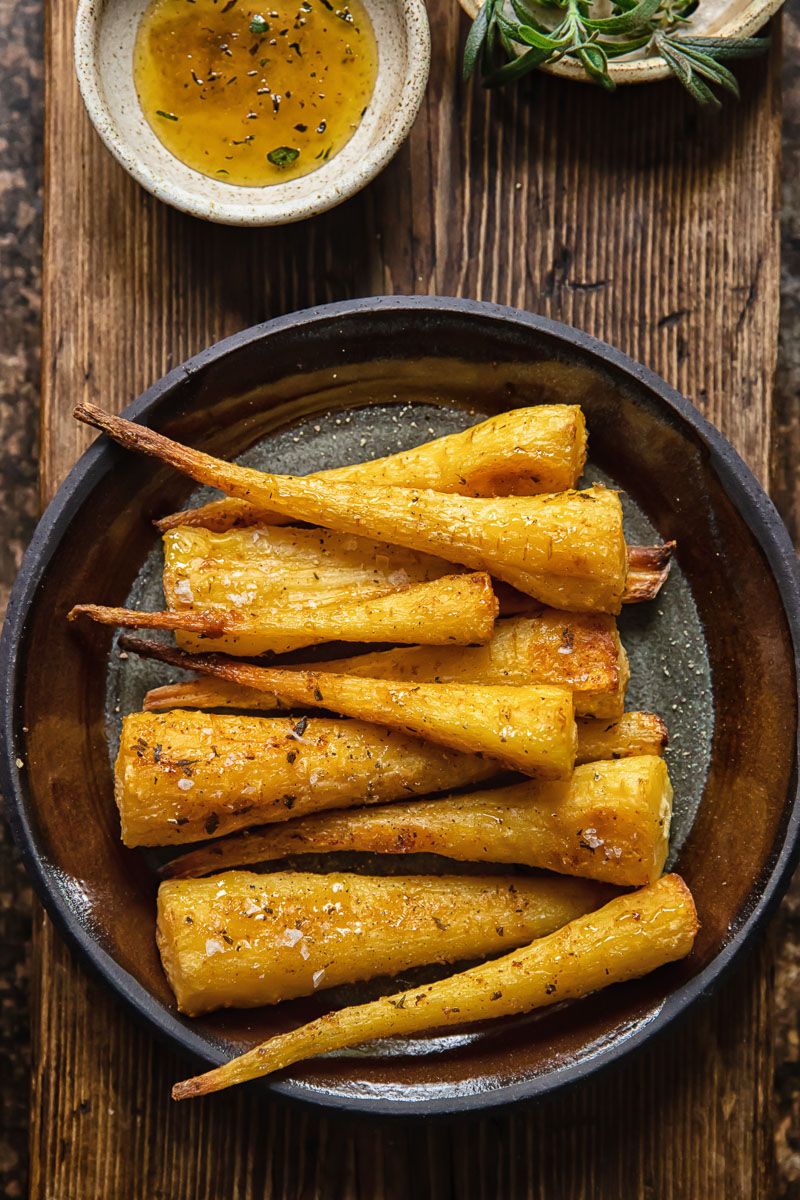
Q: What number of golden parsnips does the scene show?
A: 10